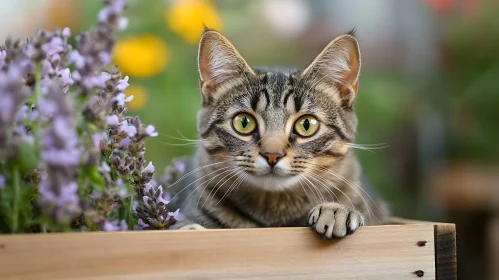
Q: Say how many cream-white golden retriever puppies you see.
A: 0